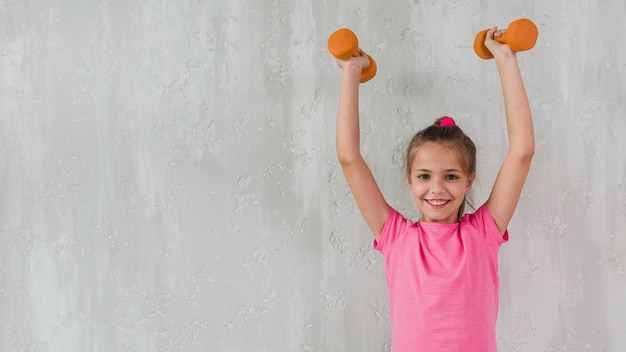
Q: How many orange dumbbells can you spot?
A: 2